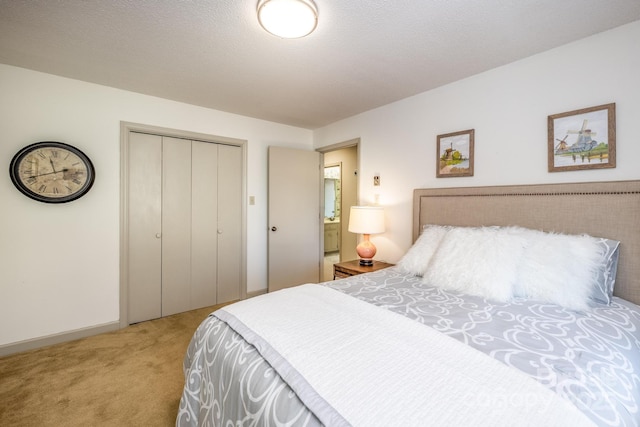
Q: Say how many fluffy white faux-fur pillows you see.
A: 3